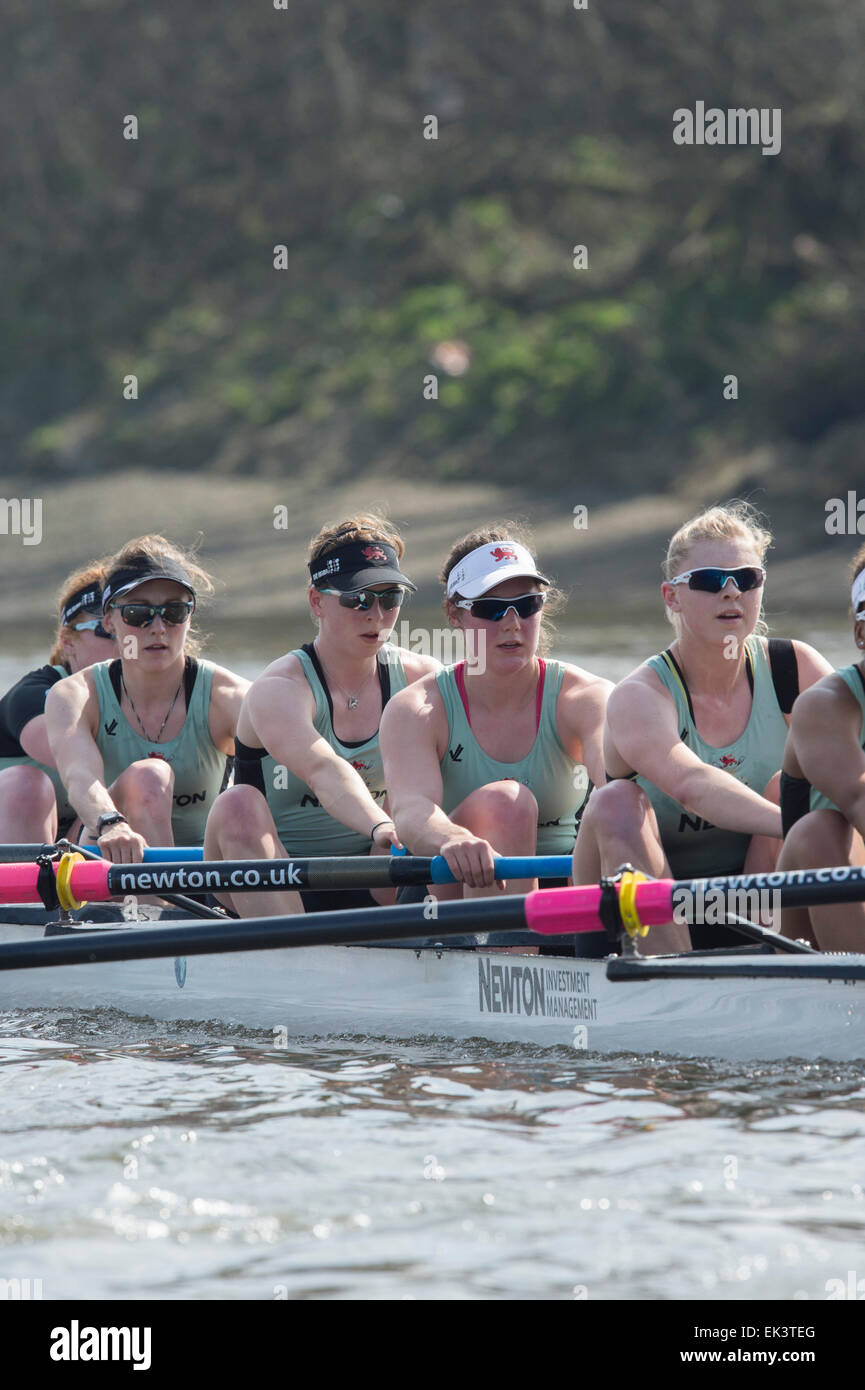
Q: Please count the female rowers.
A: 6